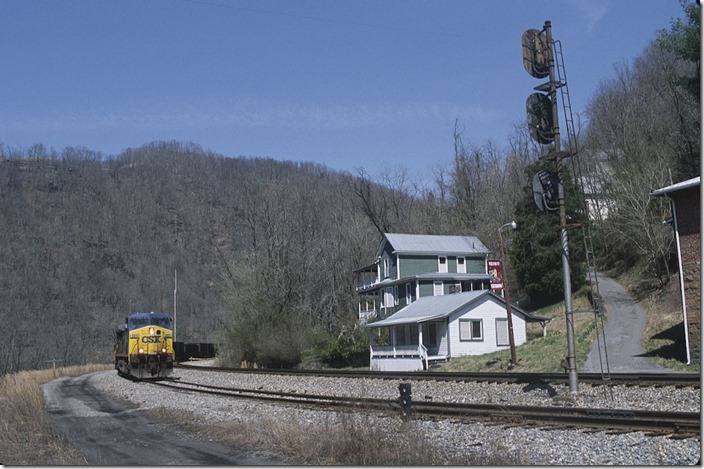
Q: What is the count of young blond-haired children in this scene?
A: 0